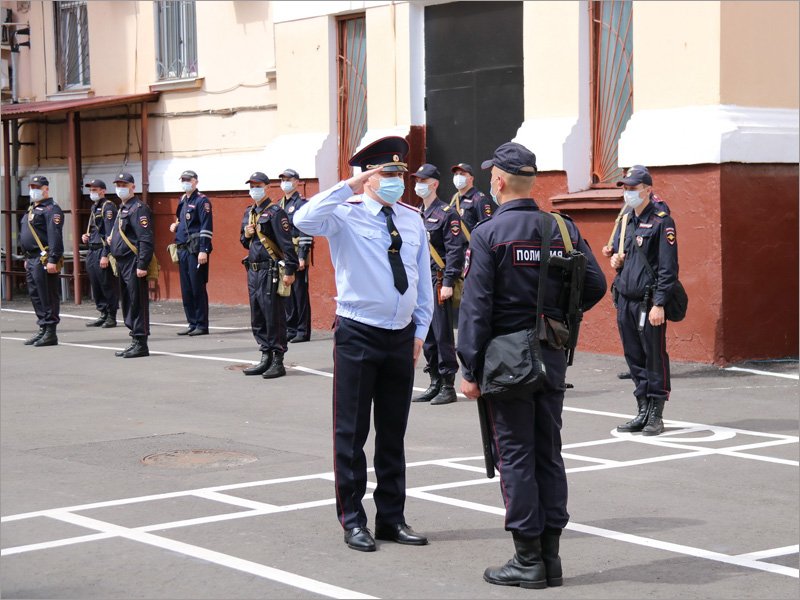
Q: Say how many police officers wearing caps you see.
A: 11